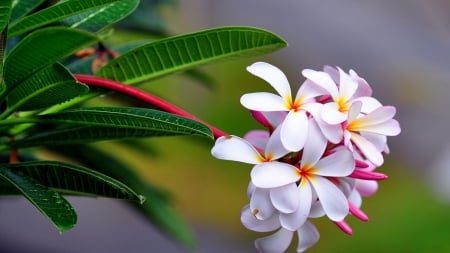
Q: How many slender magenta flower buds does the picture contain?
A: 4